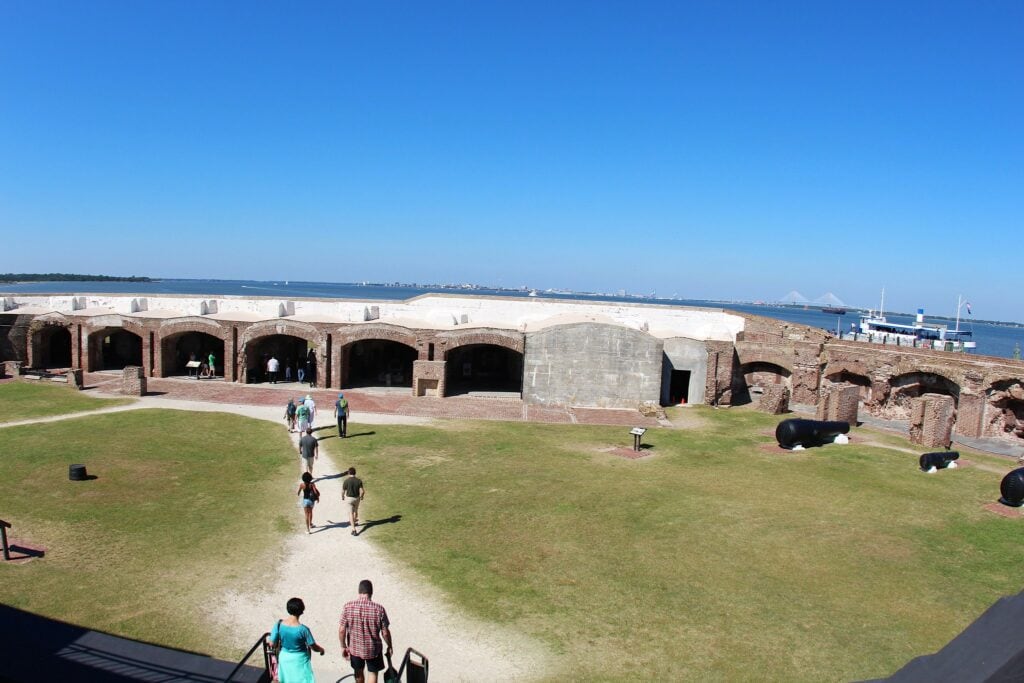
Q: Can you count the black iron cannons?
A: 3